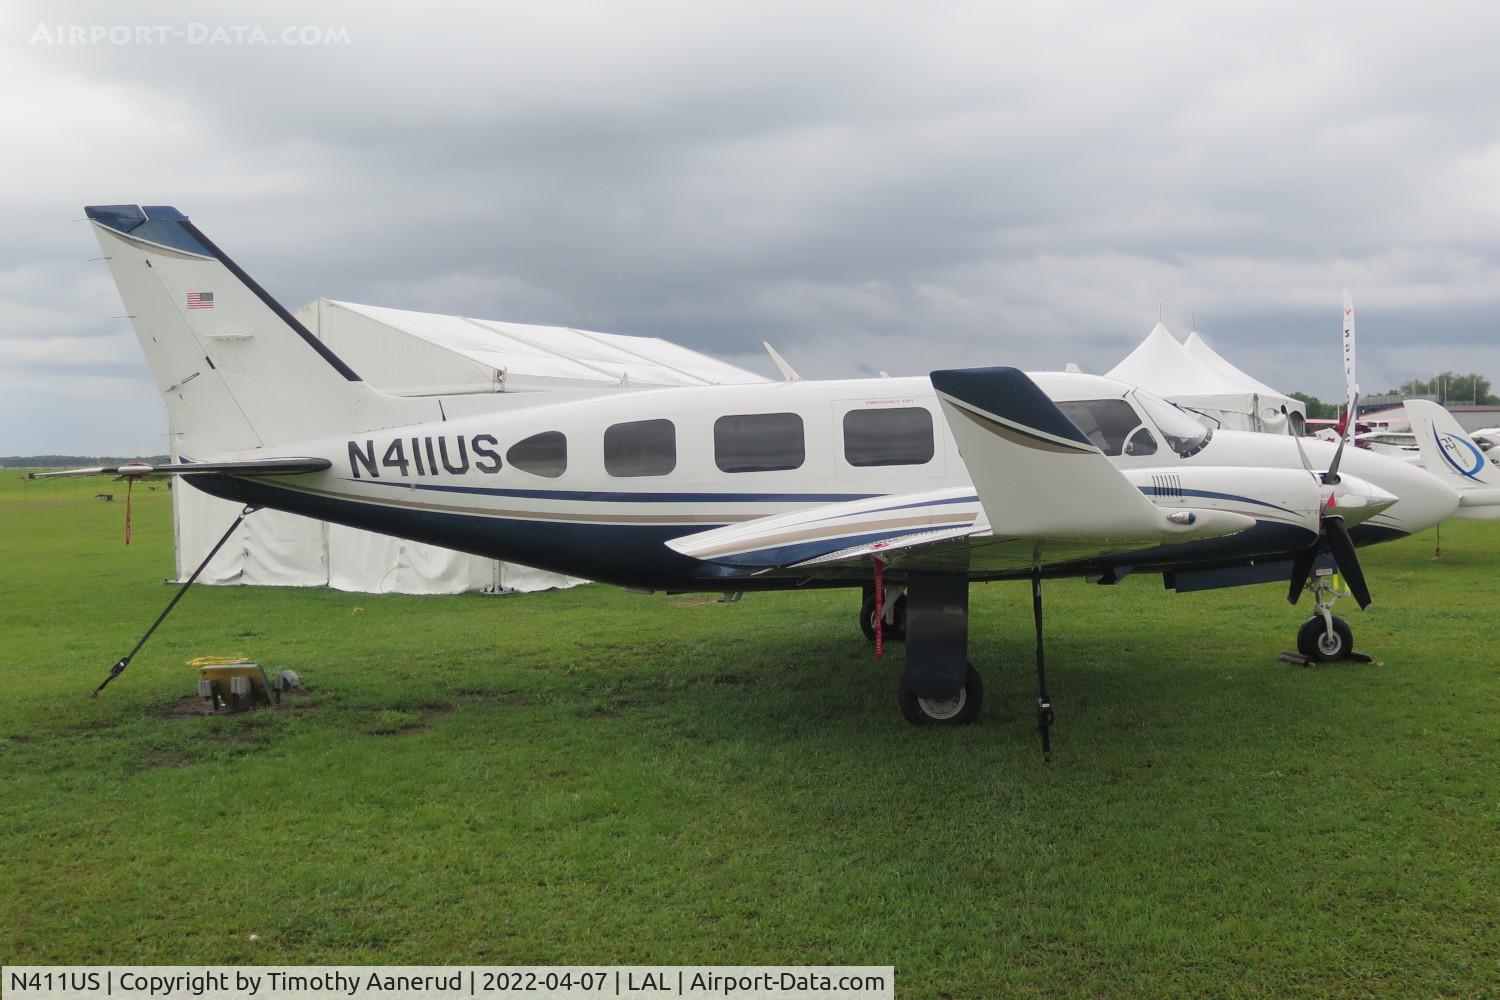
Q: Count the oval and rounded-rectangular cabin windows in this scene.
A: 4